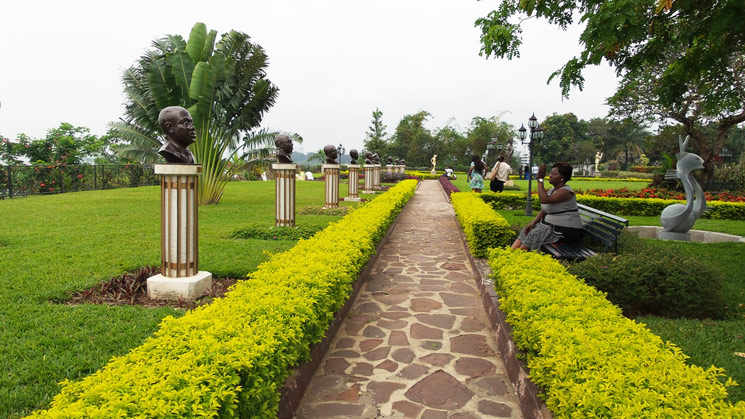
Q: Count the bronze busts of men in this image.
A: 9